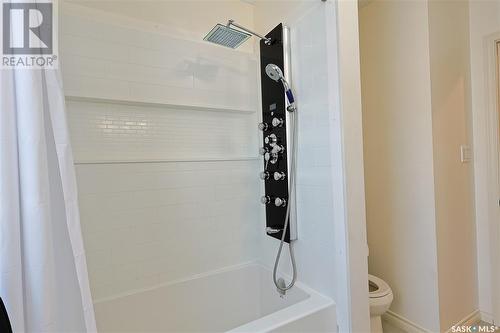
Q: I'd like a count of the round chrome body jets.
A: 8